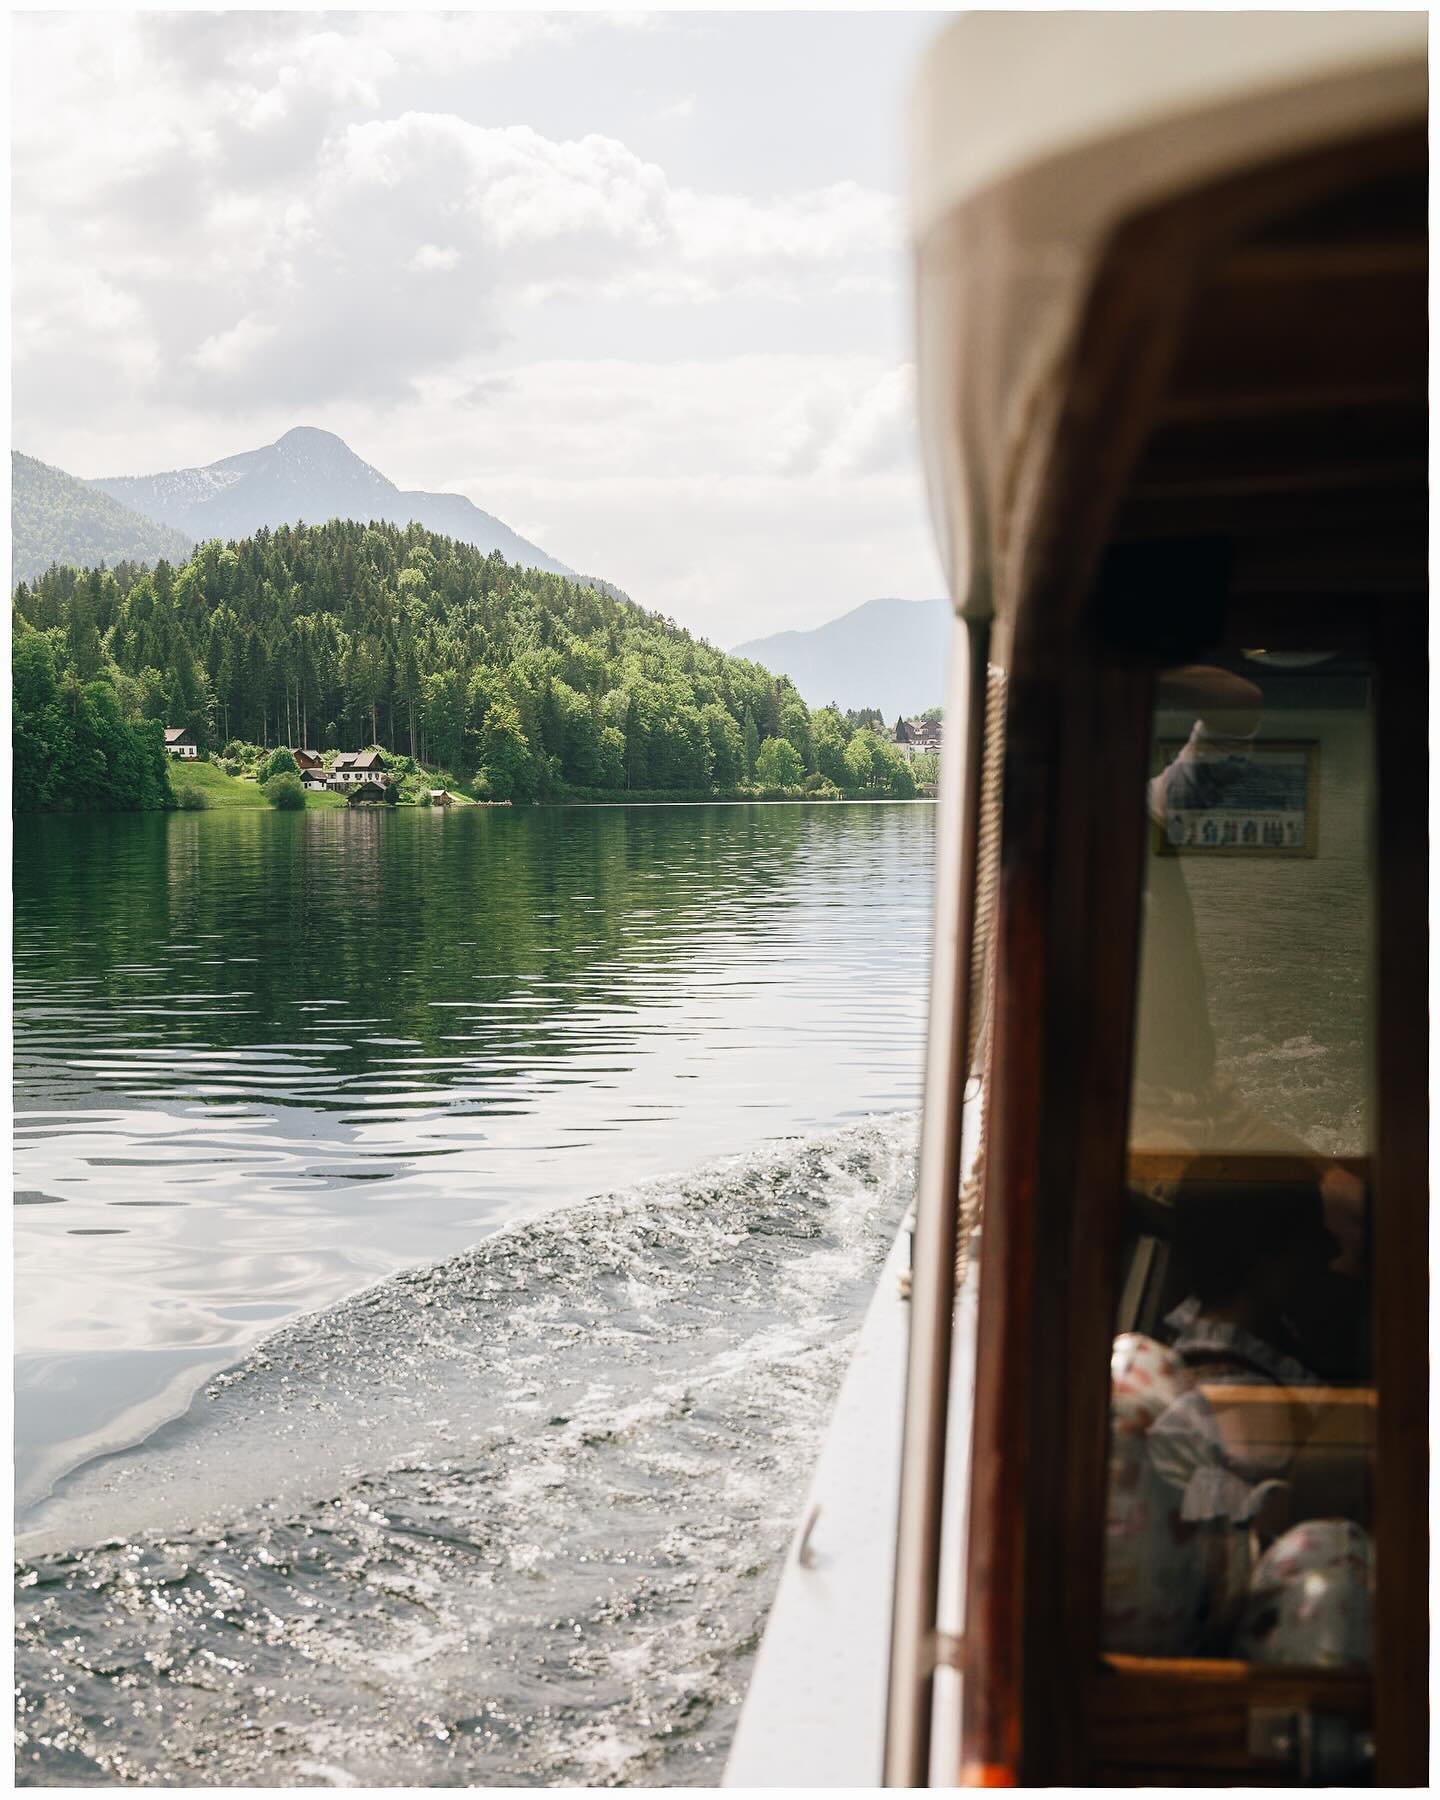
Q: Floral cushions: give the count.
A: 2